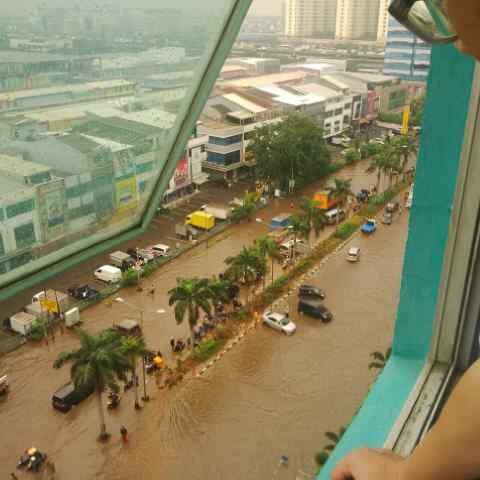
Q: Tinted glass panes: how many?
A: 1